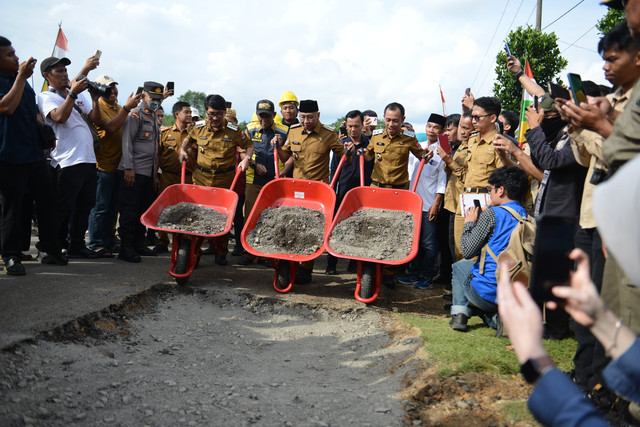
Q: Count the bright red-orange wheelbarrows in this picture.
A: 3